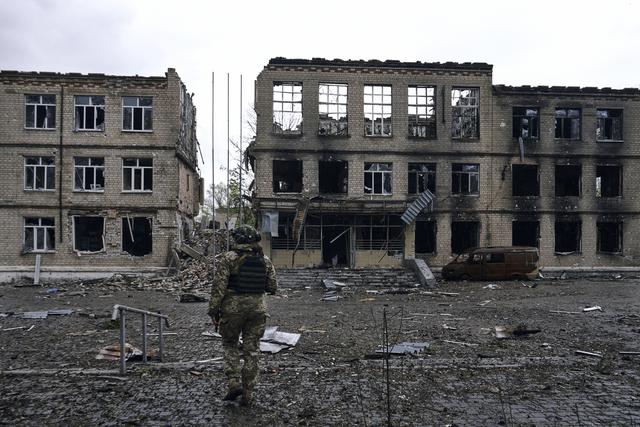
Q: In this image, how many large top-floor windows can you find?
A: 5